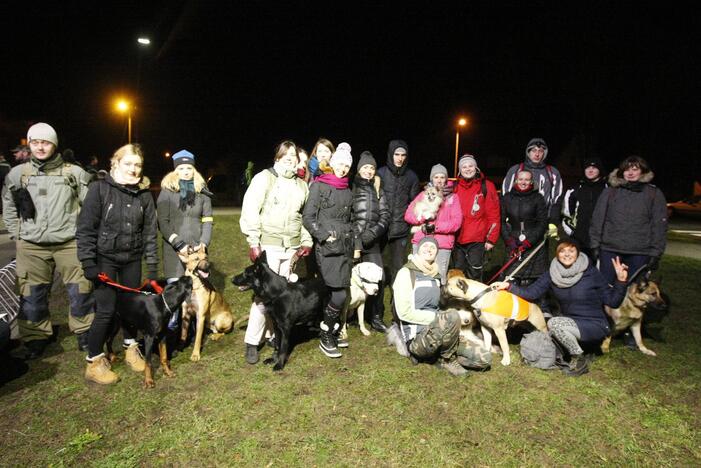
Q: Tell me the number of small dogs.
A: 1